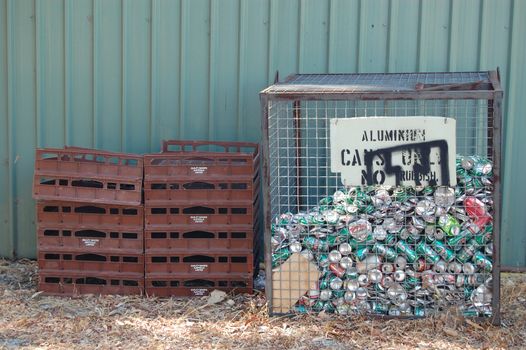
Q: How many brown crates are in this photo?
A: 12